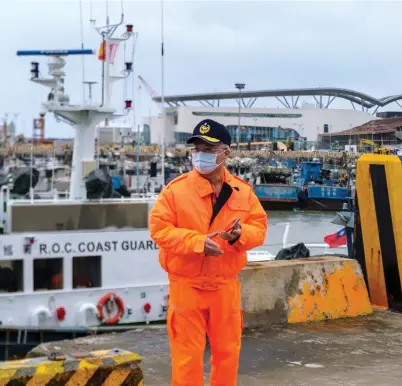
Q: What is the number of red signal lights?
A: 2